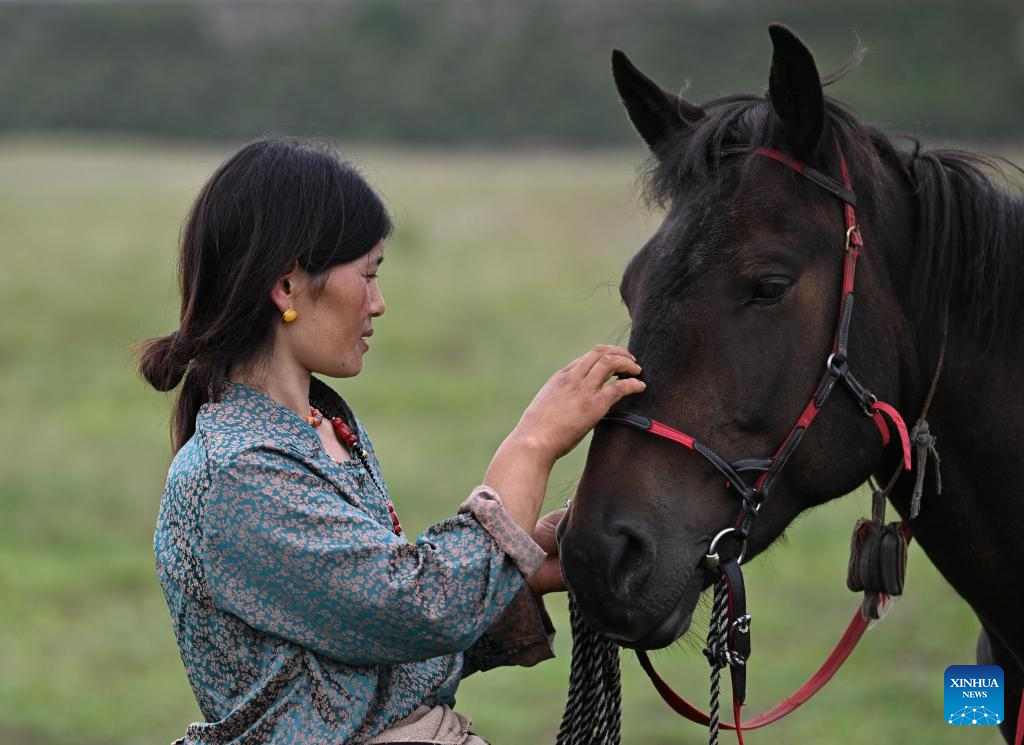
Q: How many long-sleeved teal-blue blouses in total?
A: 1